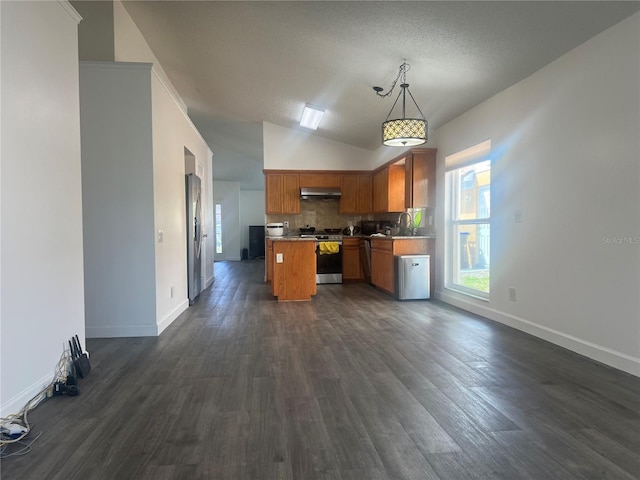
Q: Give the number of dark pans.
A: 2